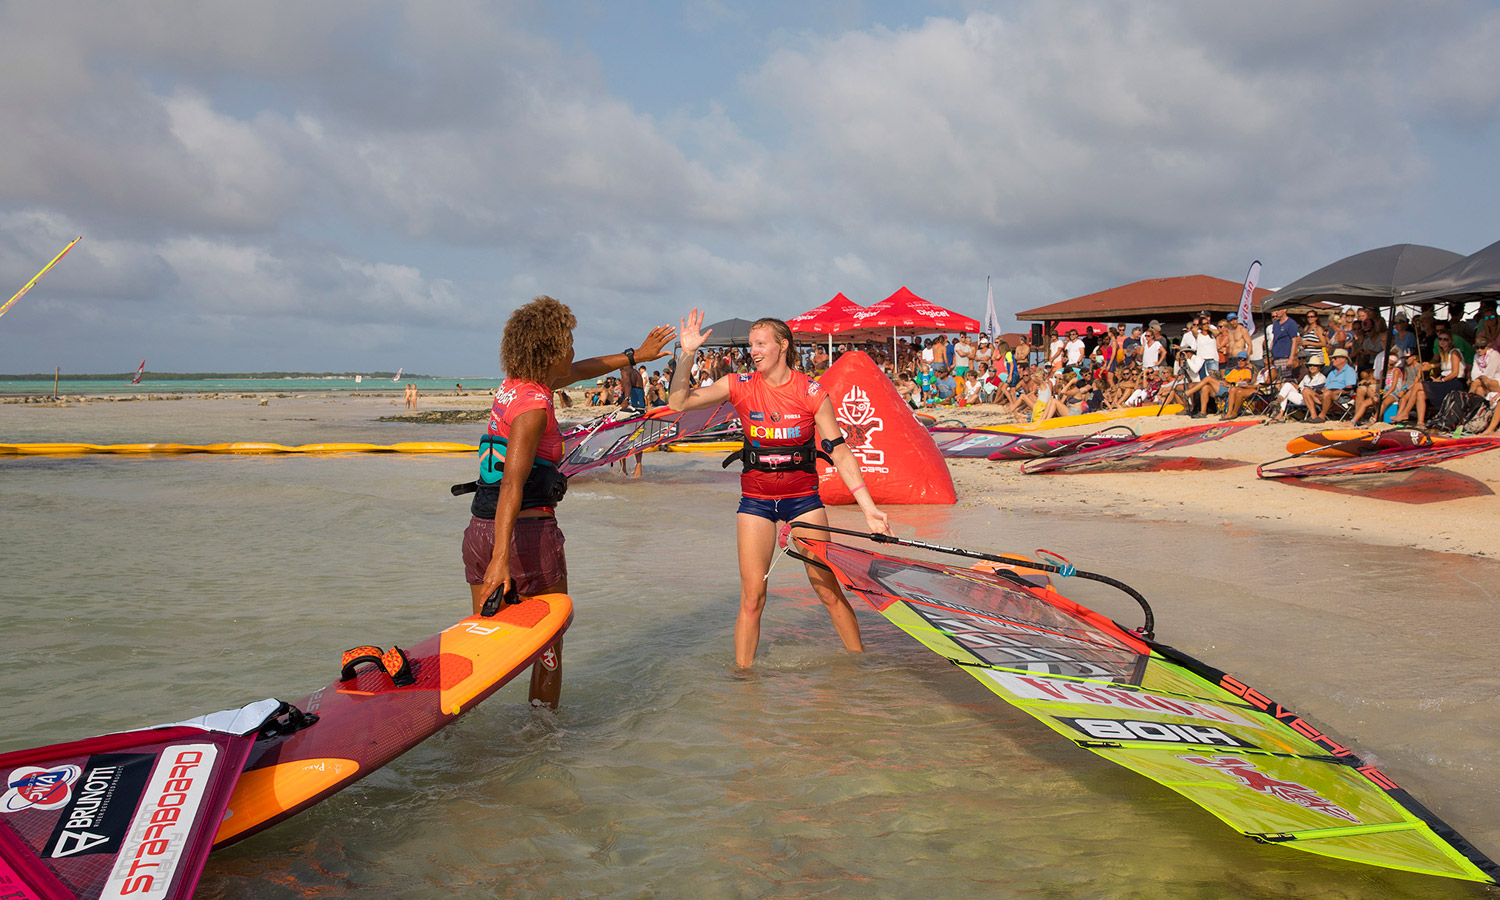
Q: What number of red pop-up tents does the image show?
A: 2